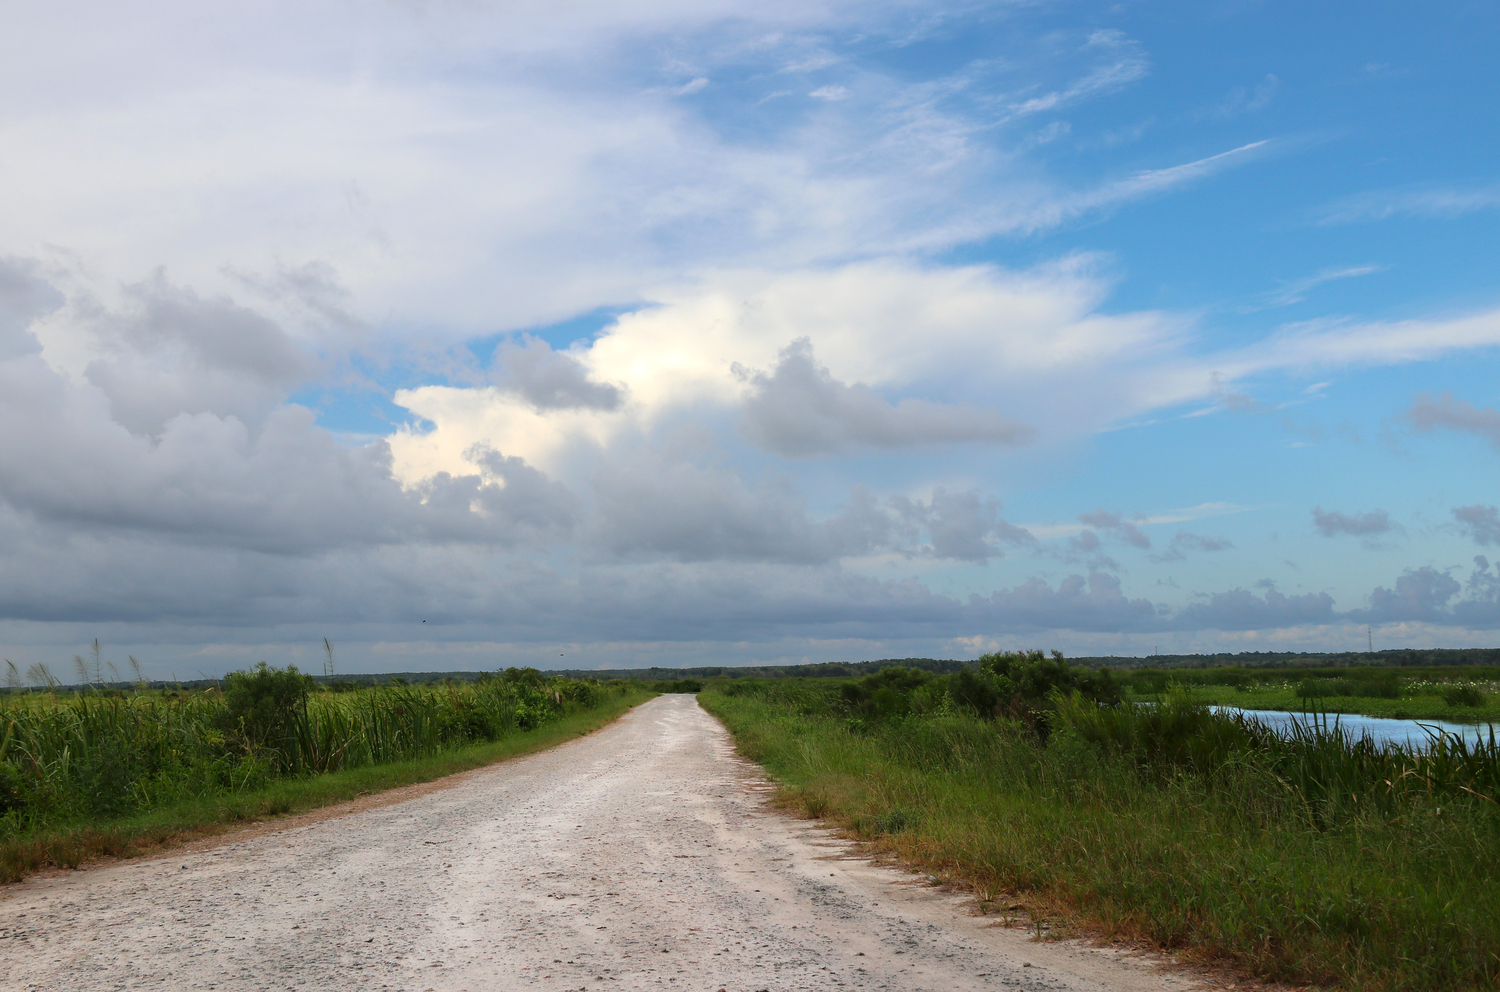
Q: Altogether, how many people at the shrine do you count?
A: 0